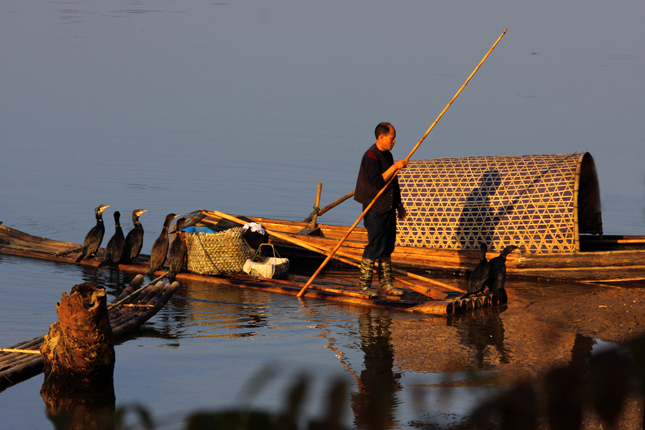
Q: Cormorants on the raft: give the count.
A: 7